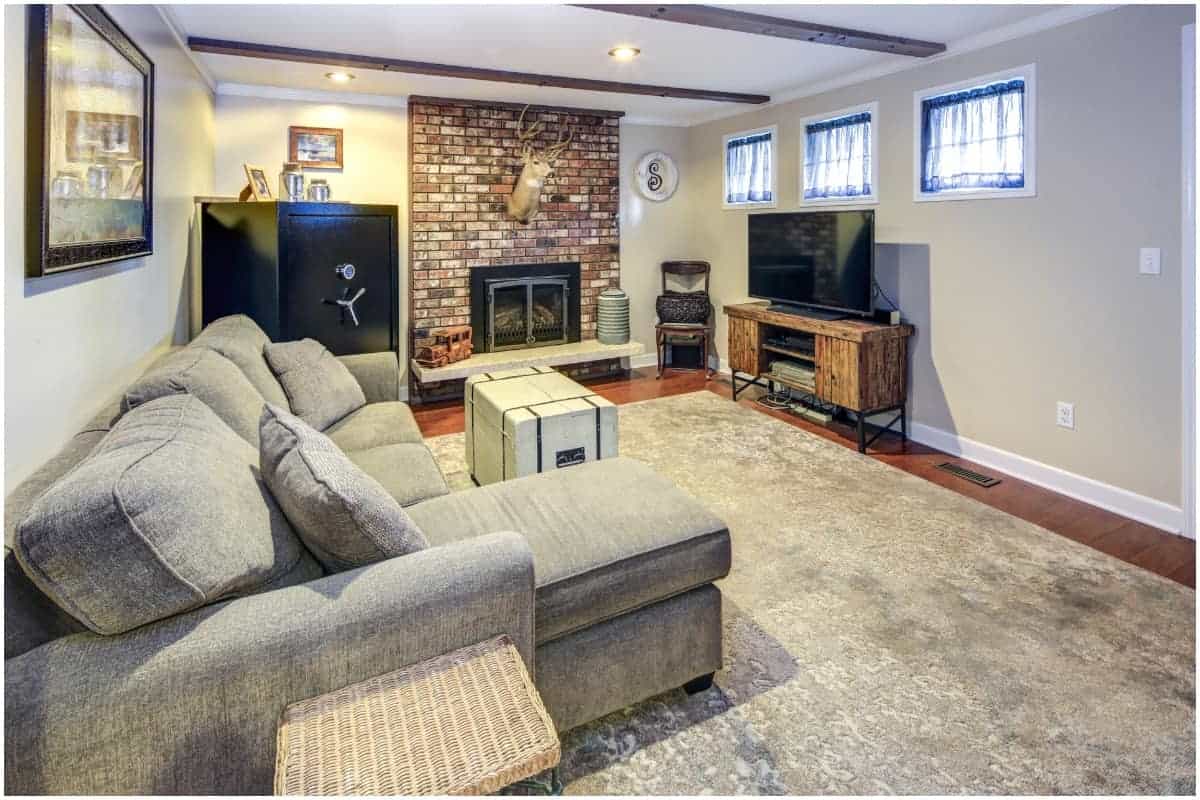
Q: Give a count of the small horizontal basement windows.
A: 3